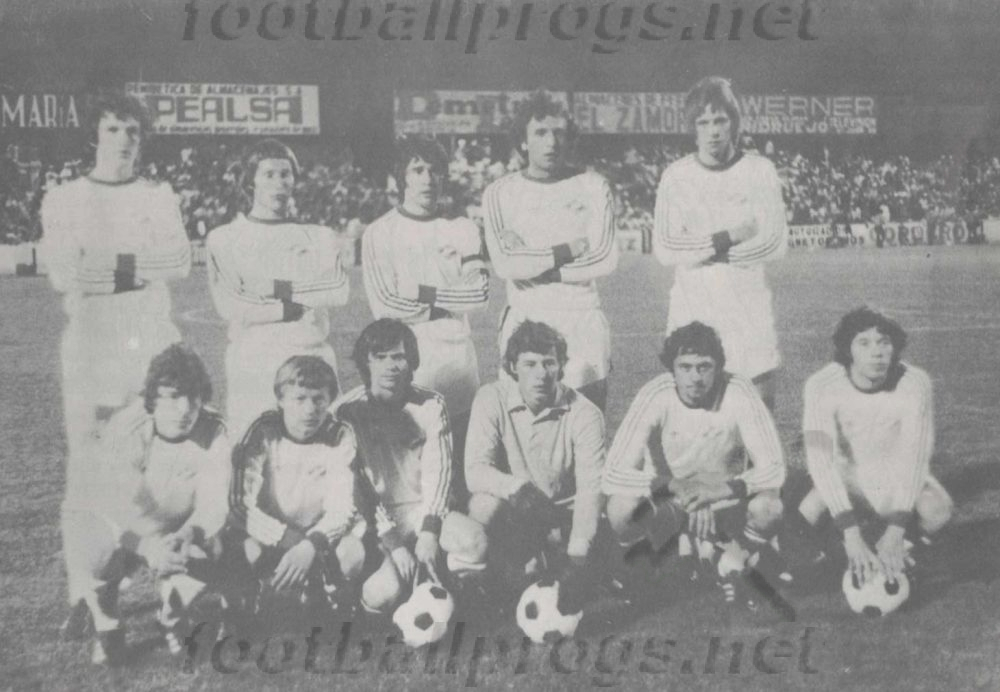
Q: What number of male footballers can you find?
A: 11